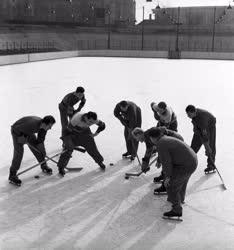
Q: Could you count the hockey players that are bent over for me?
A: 8